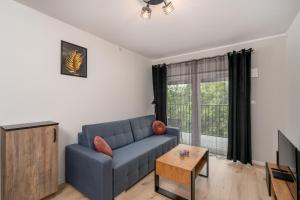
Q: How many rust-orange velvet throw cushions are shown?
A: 2